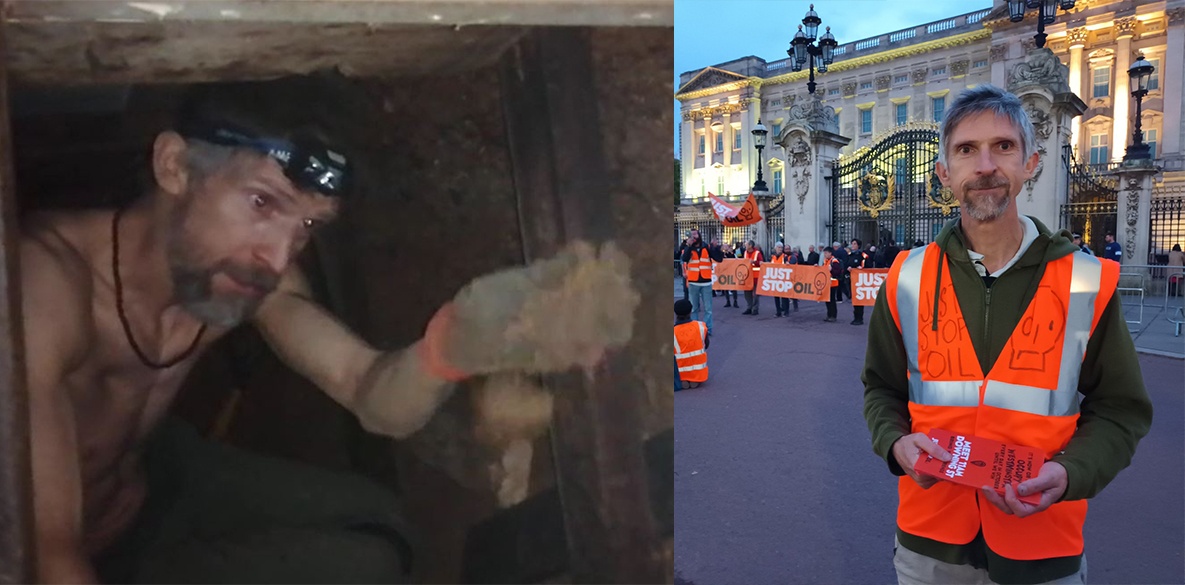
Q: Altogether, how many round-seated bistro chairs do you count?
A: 0